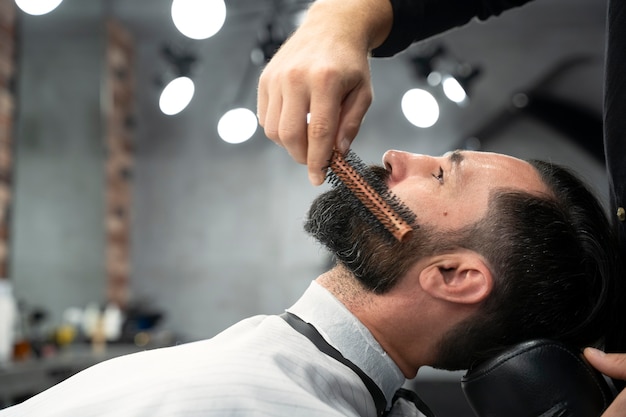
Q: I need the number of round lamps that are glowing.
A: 6